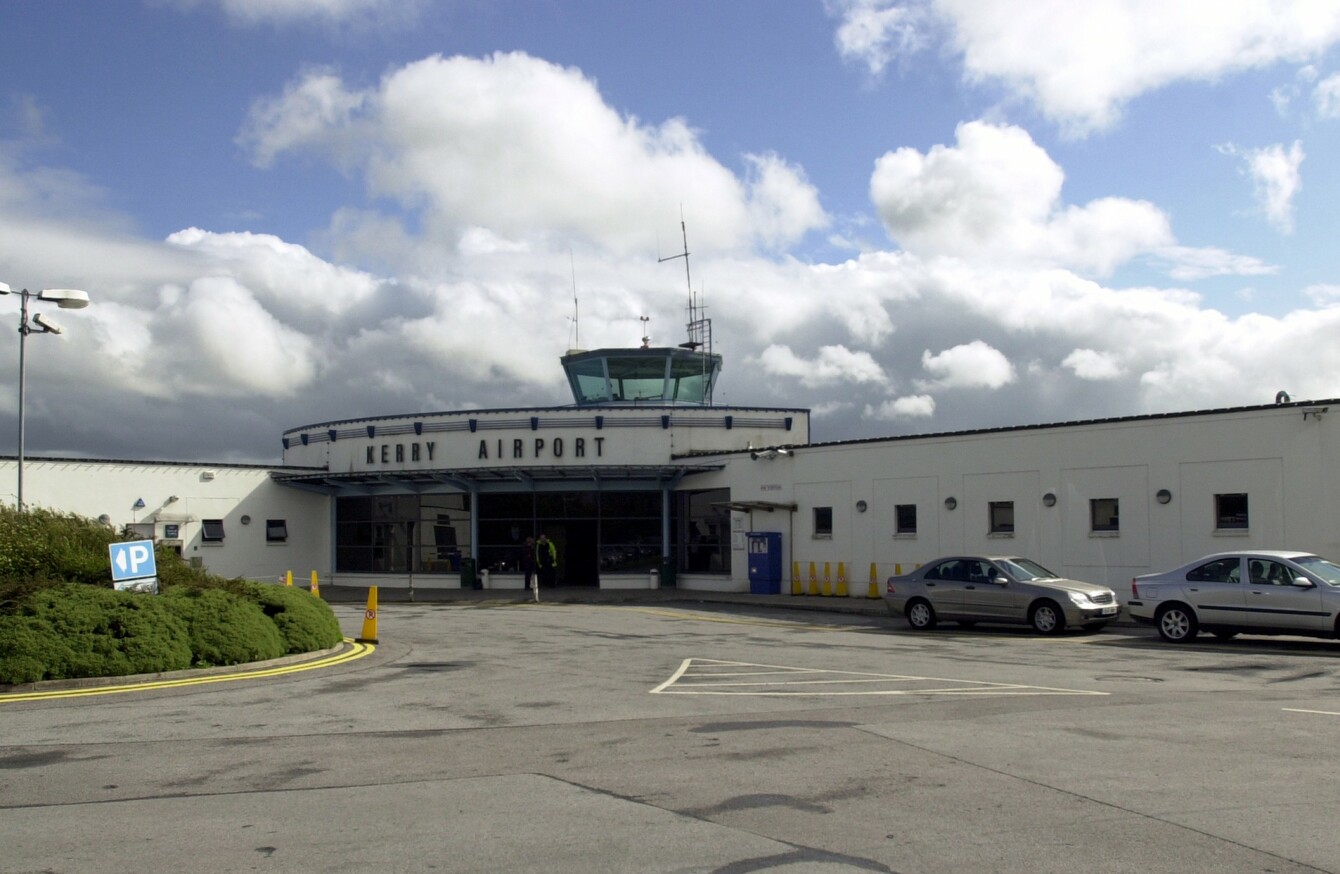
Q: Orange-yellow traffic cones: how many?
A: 10